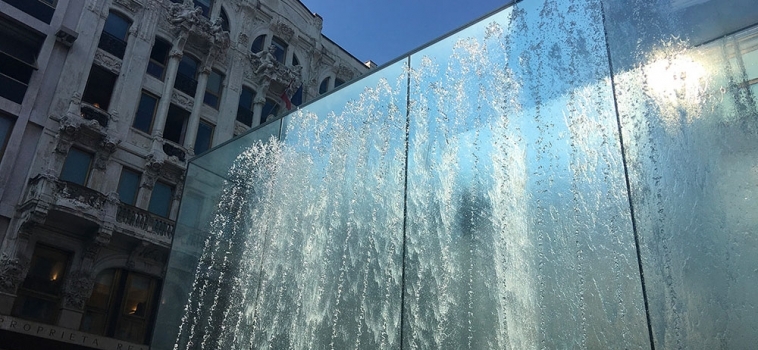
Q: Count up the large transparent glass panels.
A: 4